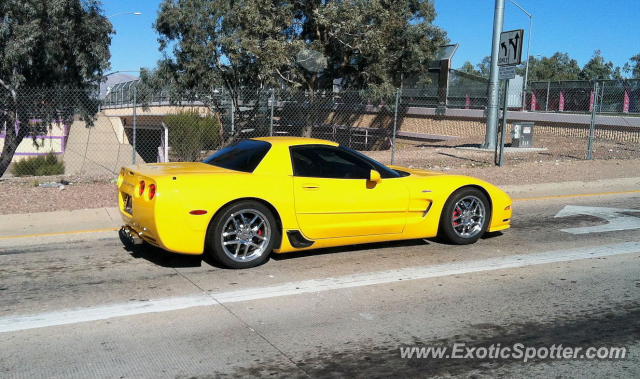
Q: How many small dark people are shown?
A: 0